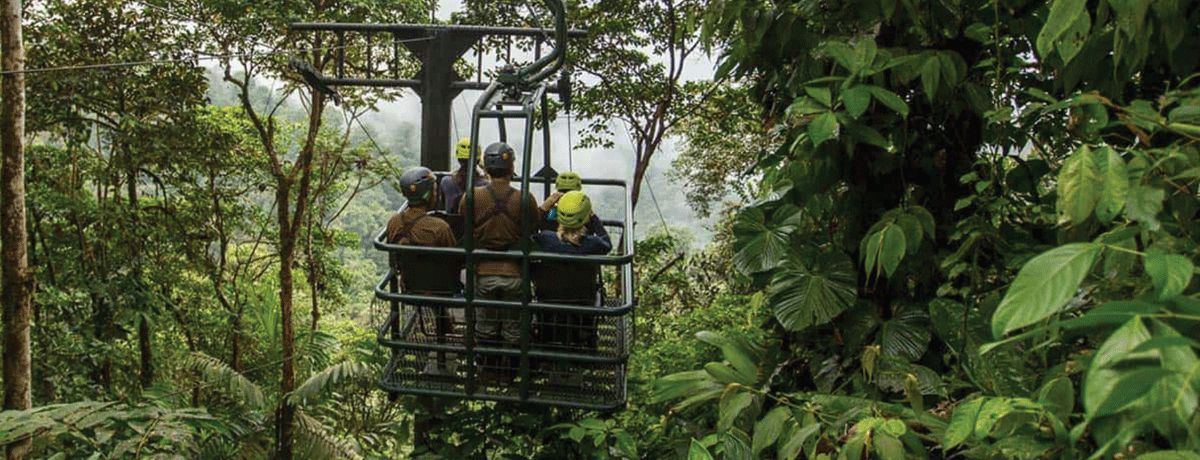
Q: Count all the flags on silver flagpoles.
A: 0